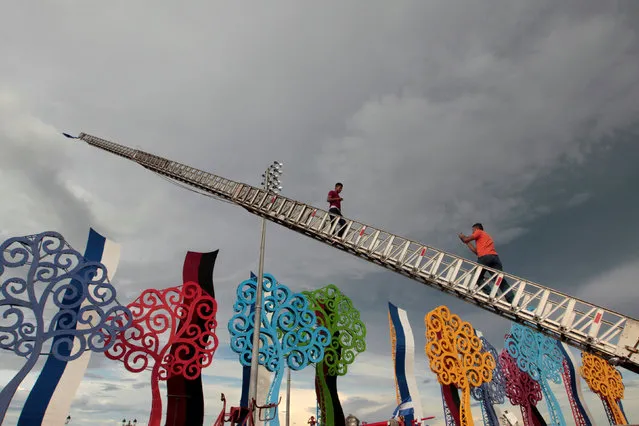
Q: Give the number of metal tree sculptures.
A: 9